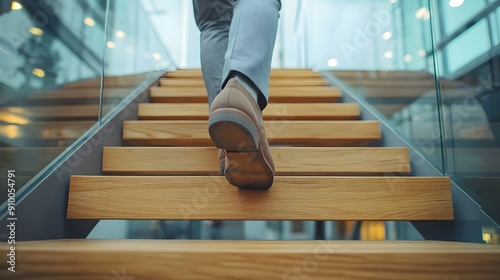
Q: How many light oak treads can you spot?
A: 8